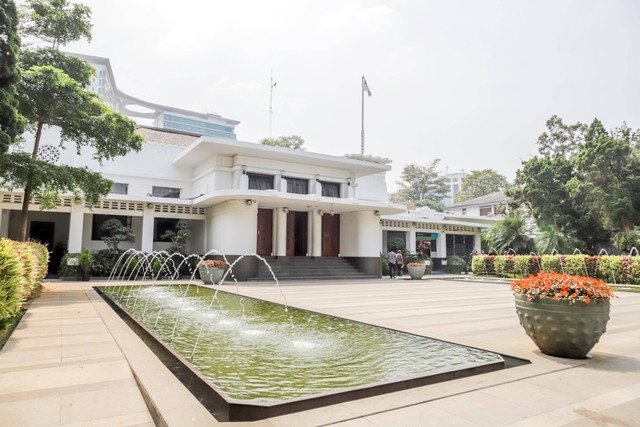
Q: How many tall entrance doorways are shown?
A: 3